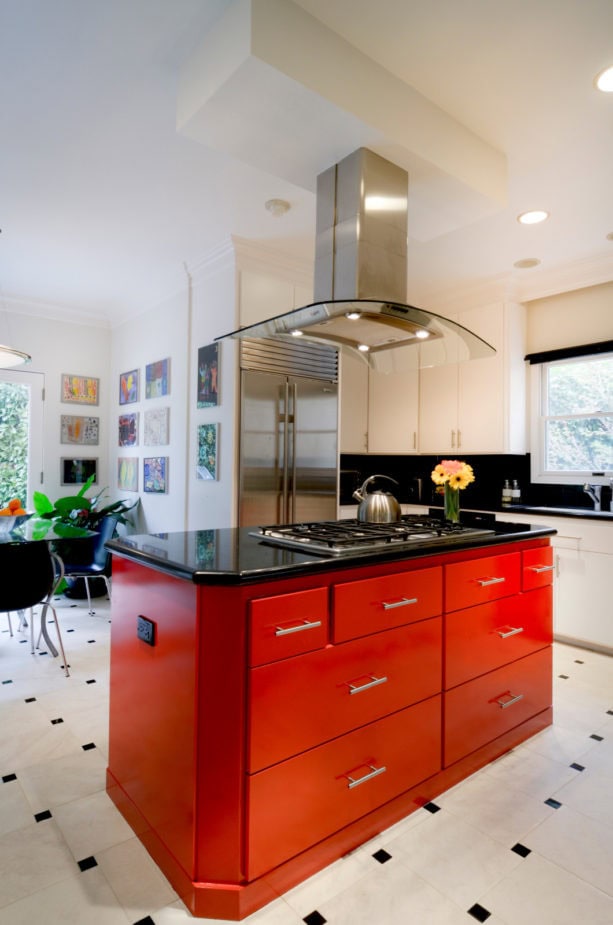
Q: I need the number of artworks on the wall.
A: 11